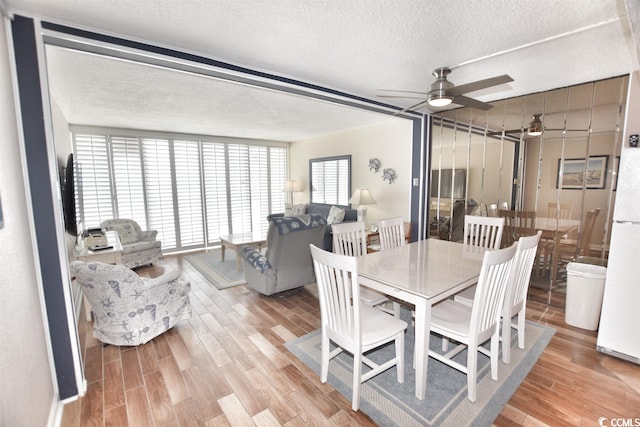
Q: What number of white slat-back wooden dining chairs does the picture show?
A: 6